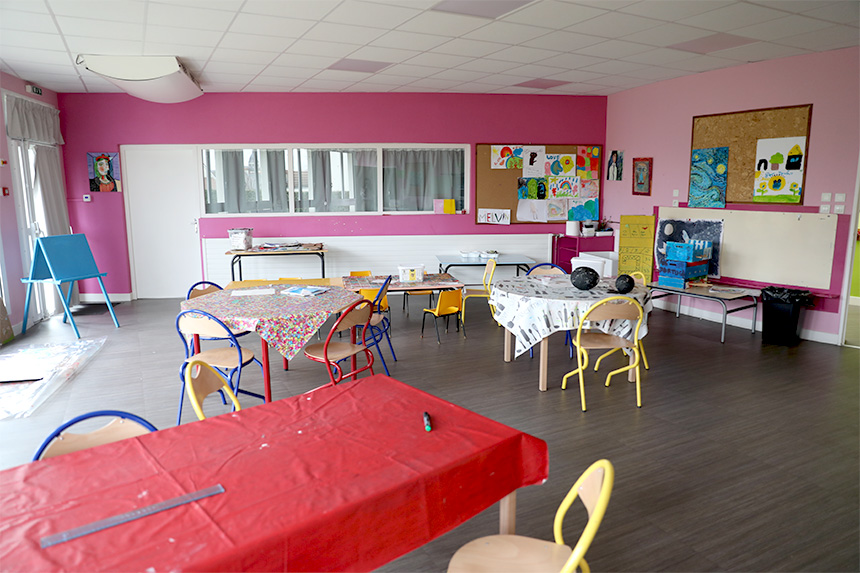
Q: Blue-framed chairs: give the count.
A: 5